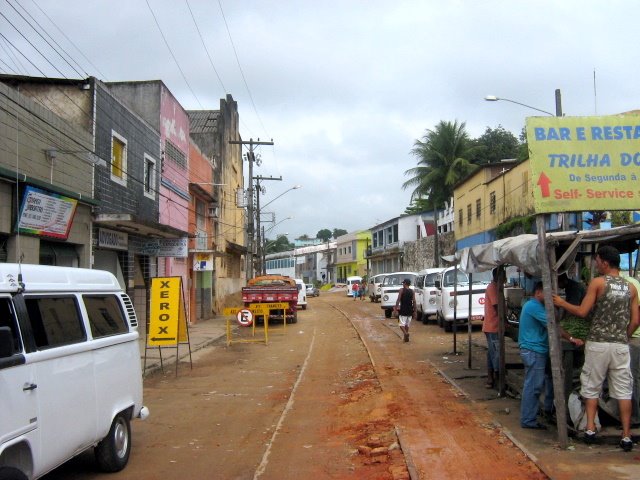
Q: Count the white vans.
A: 7